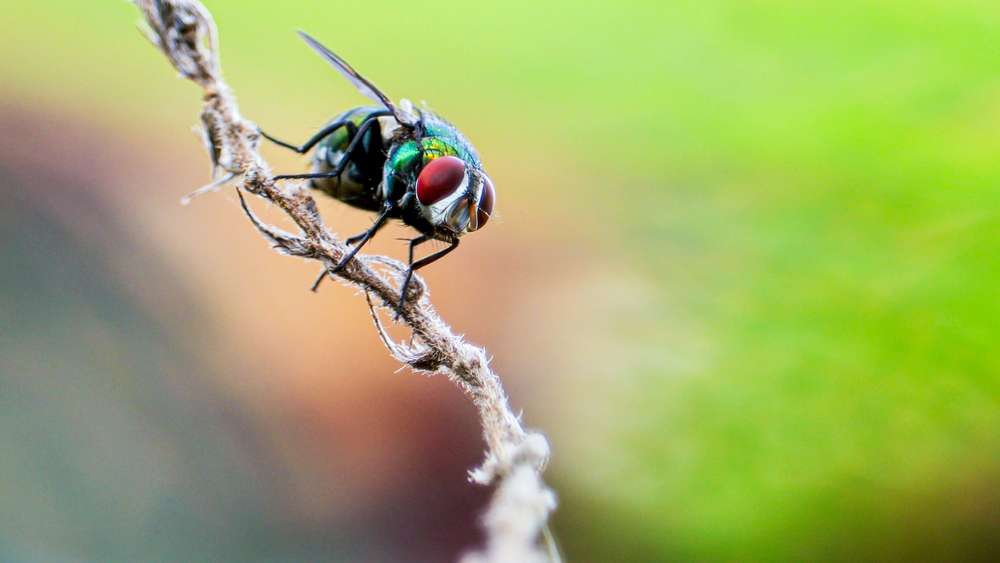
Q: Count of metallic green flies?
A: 1